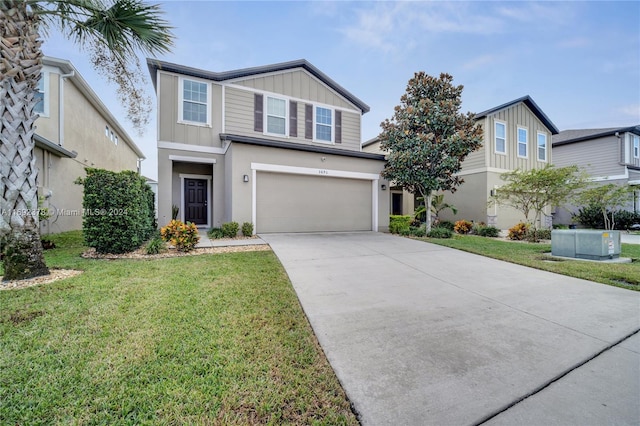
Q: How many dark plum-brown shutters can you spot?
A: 4